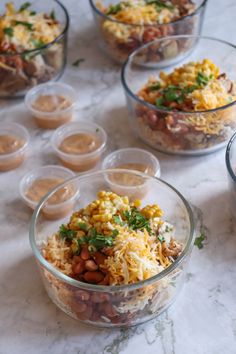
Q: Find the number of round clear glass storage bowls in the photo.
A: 5